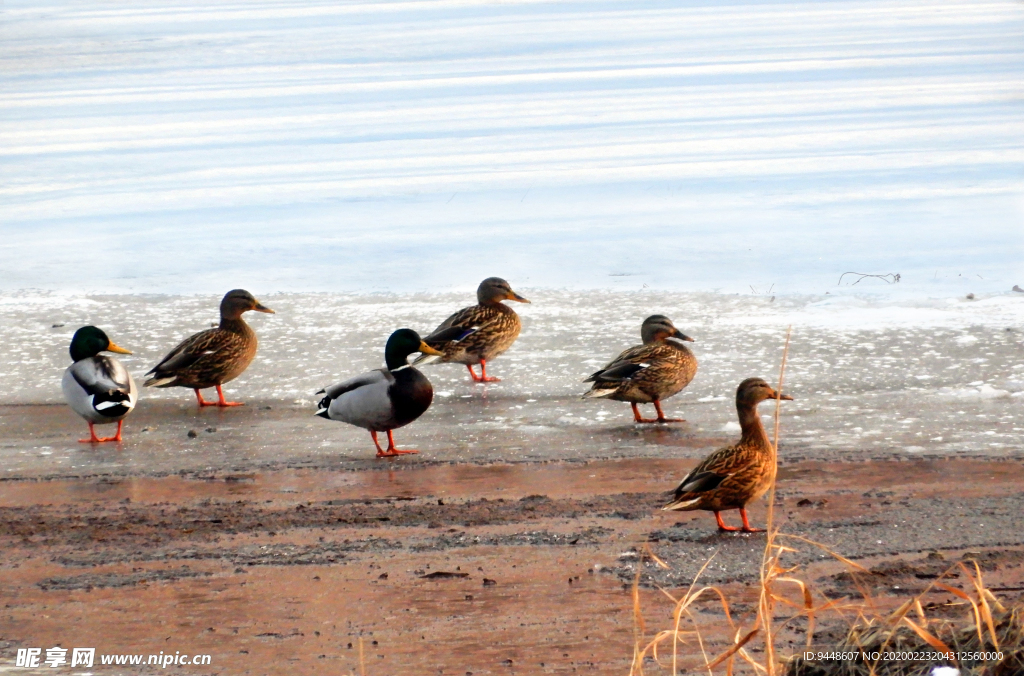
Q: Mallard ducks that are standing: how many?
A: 6